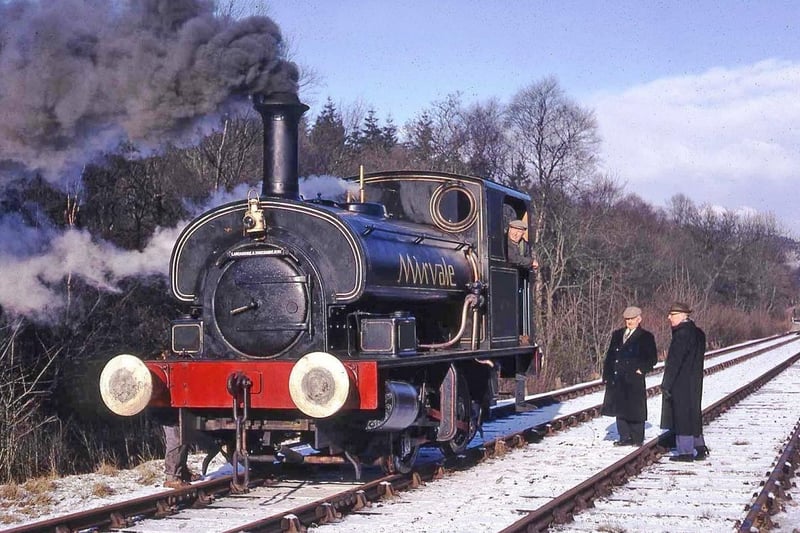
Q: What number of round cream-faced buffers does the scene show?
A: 2